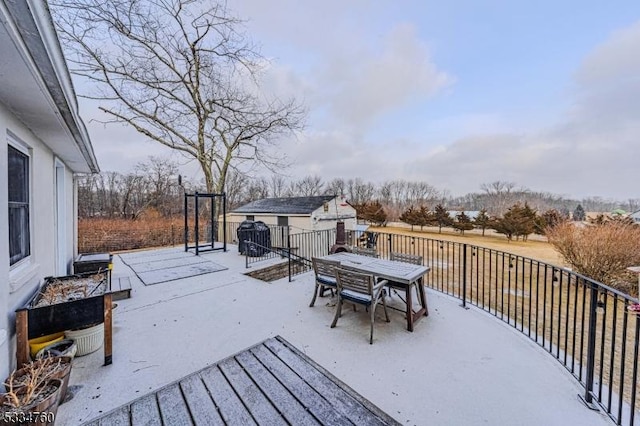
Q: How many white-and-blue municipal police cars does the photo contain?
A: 0